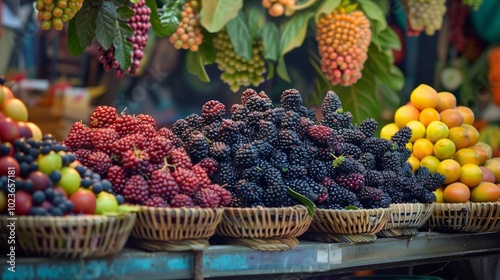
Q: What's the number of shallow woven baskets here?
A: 6